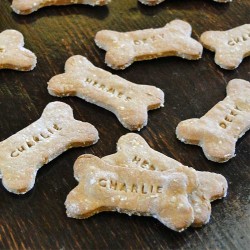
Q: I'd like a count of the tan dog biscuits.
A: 10